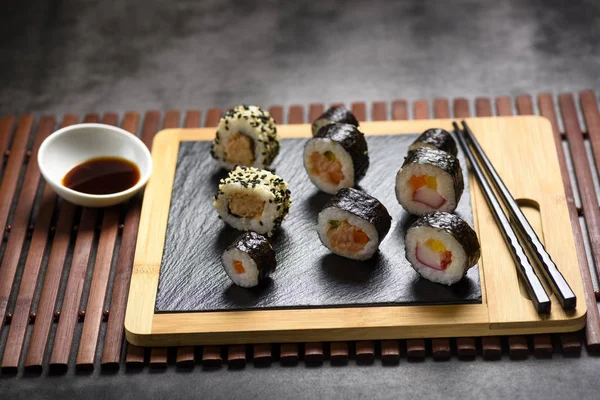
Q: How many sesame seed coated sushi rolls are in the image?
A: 2